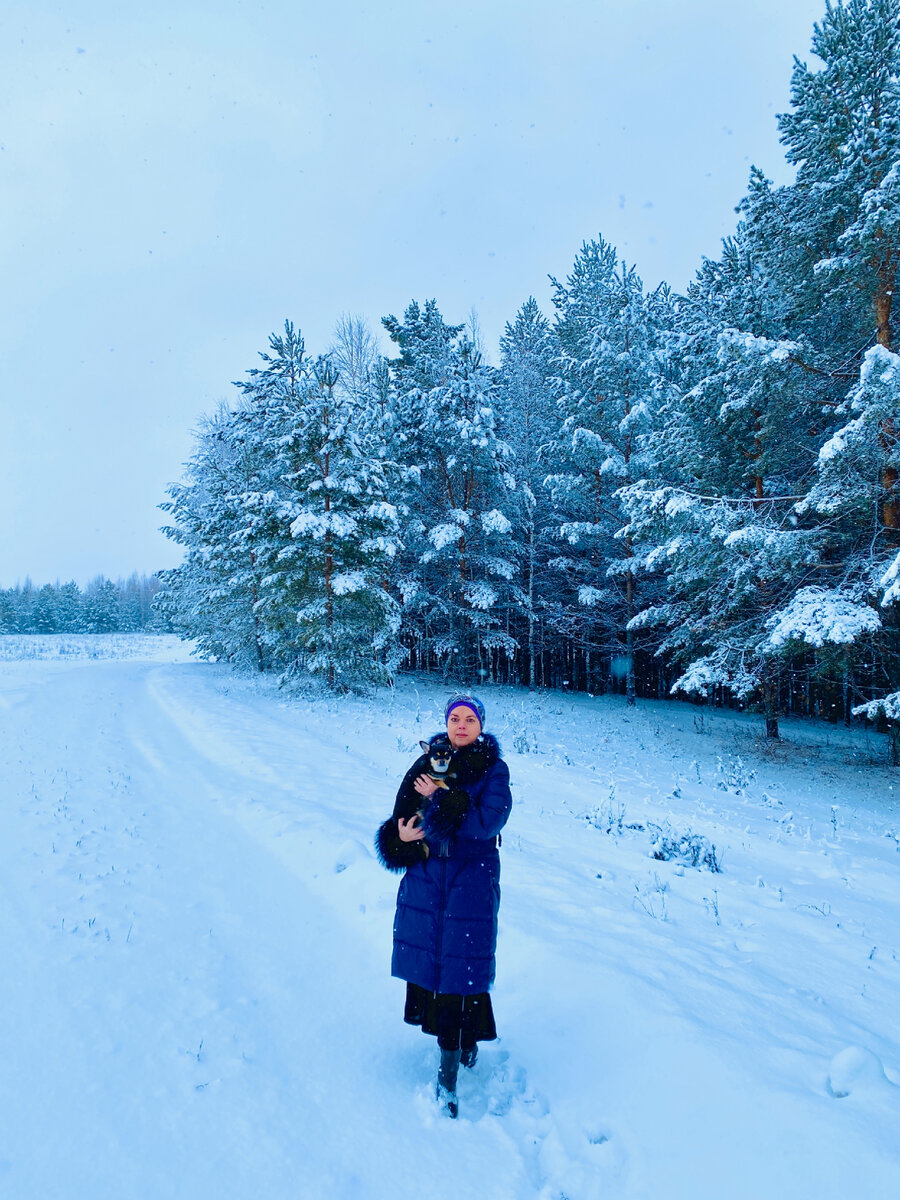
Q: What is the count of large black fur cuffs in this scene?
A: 2